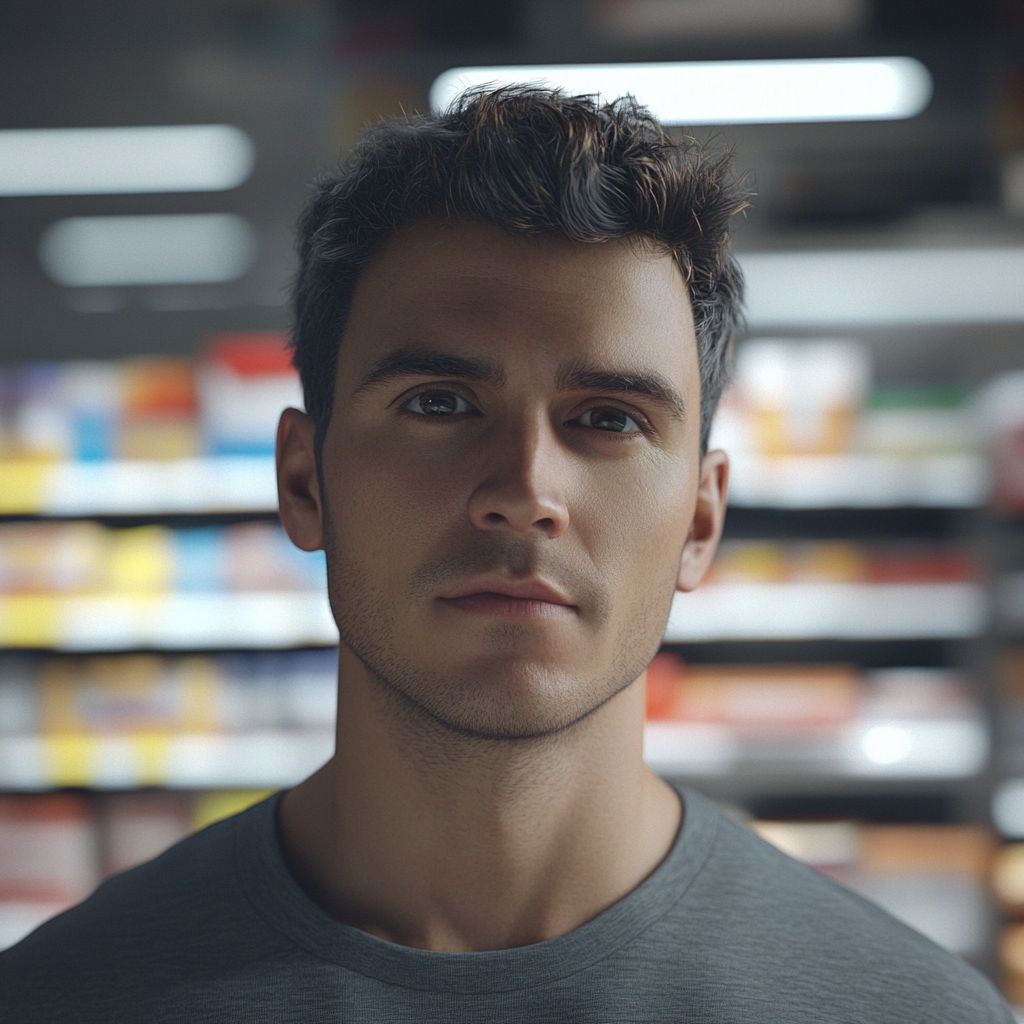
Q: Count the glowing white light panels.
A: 4